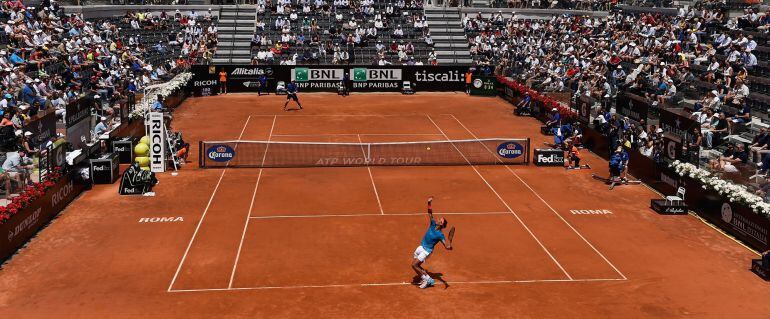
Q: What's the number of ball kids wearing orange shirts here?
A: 4